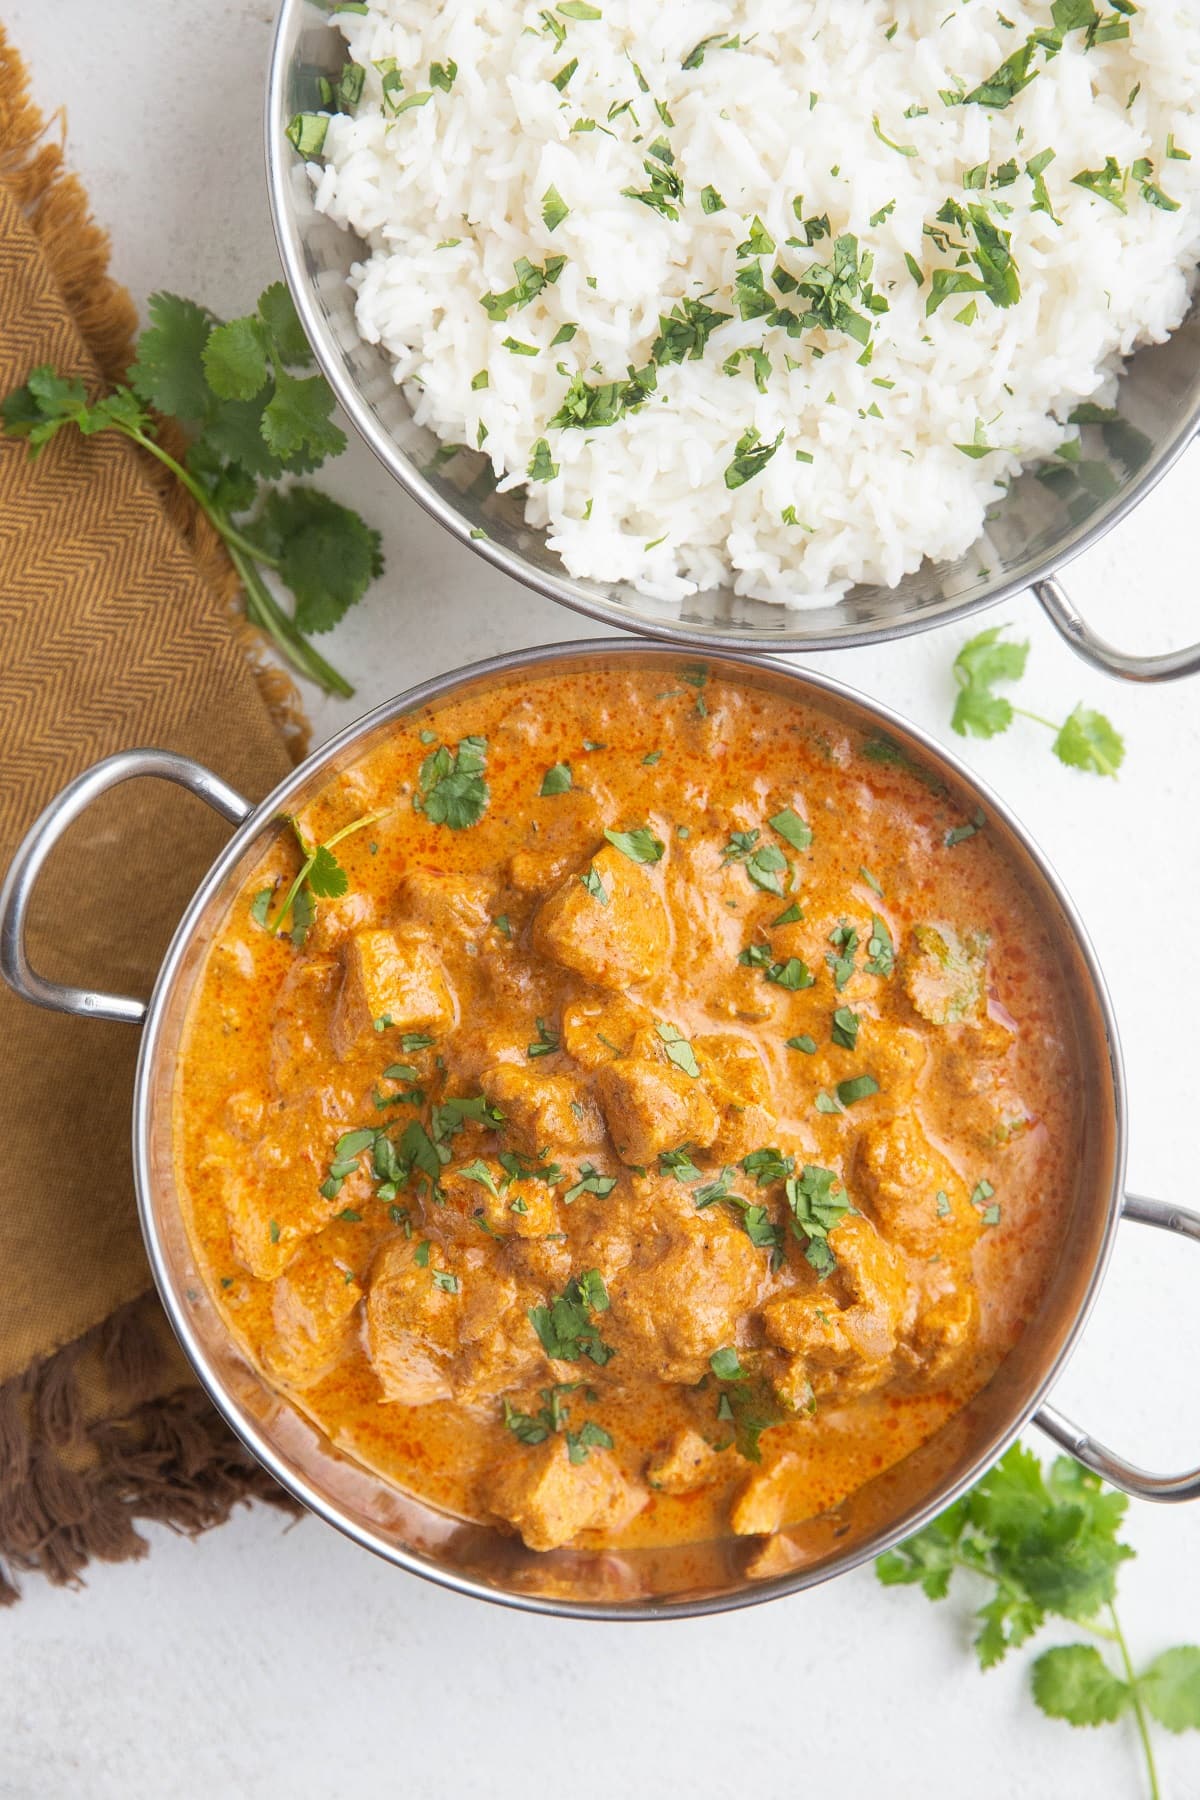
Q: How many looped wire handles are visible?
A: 3